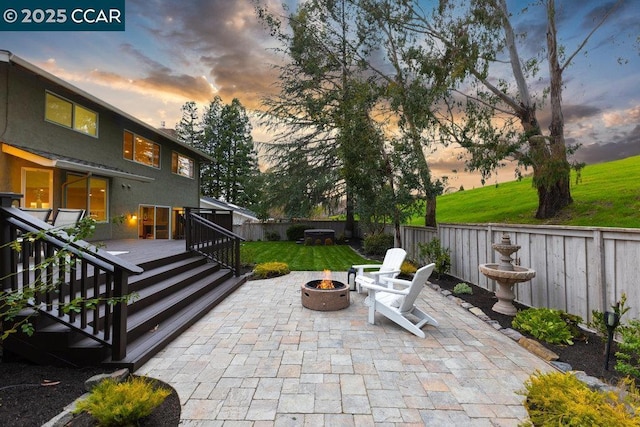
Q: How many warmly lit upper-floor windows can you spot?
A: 3